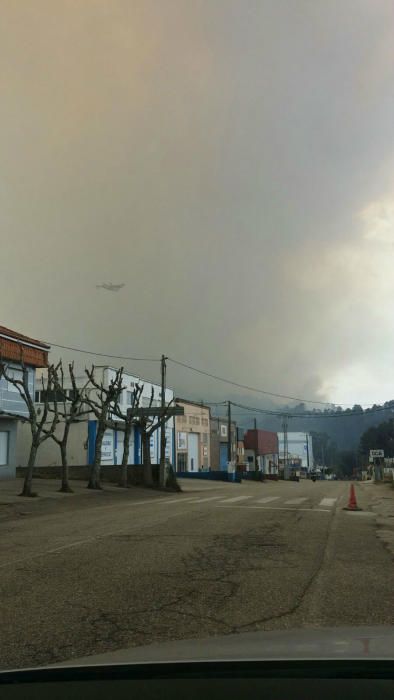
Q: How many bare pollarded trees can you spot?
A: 5